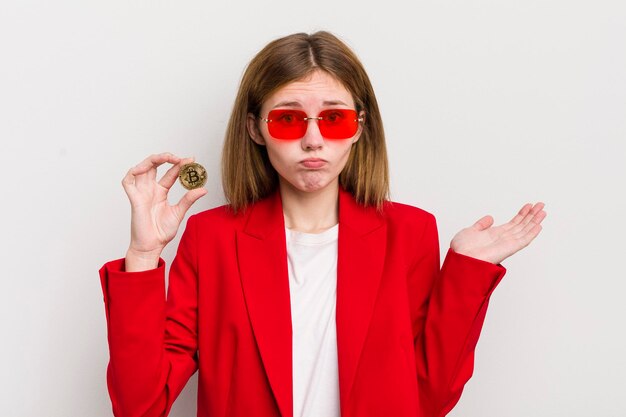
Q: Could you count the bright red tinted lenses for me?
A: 2